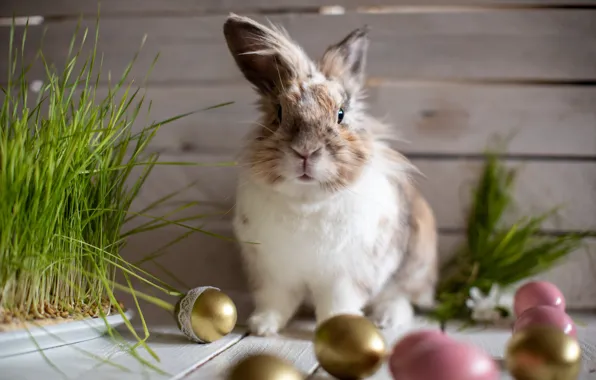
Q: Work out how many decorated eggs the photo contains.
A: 8